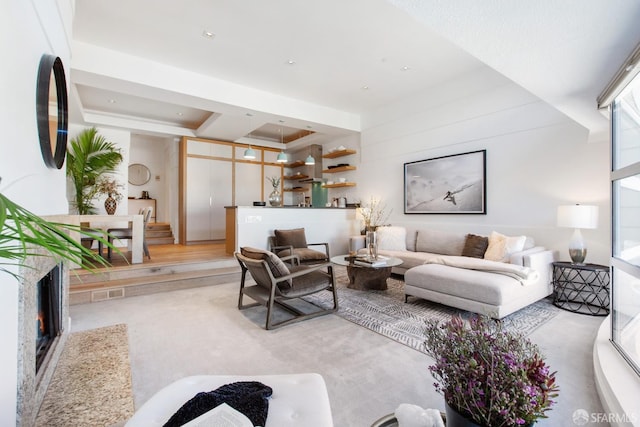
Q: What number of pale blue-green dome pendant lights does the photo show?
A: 3